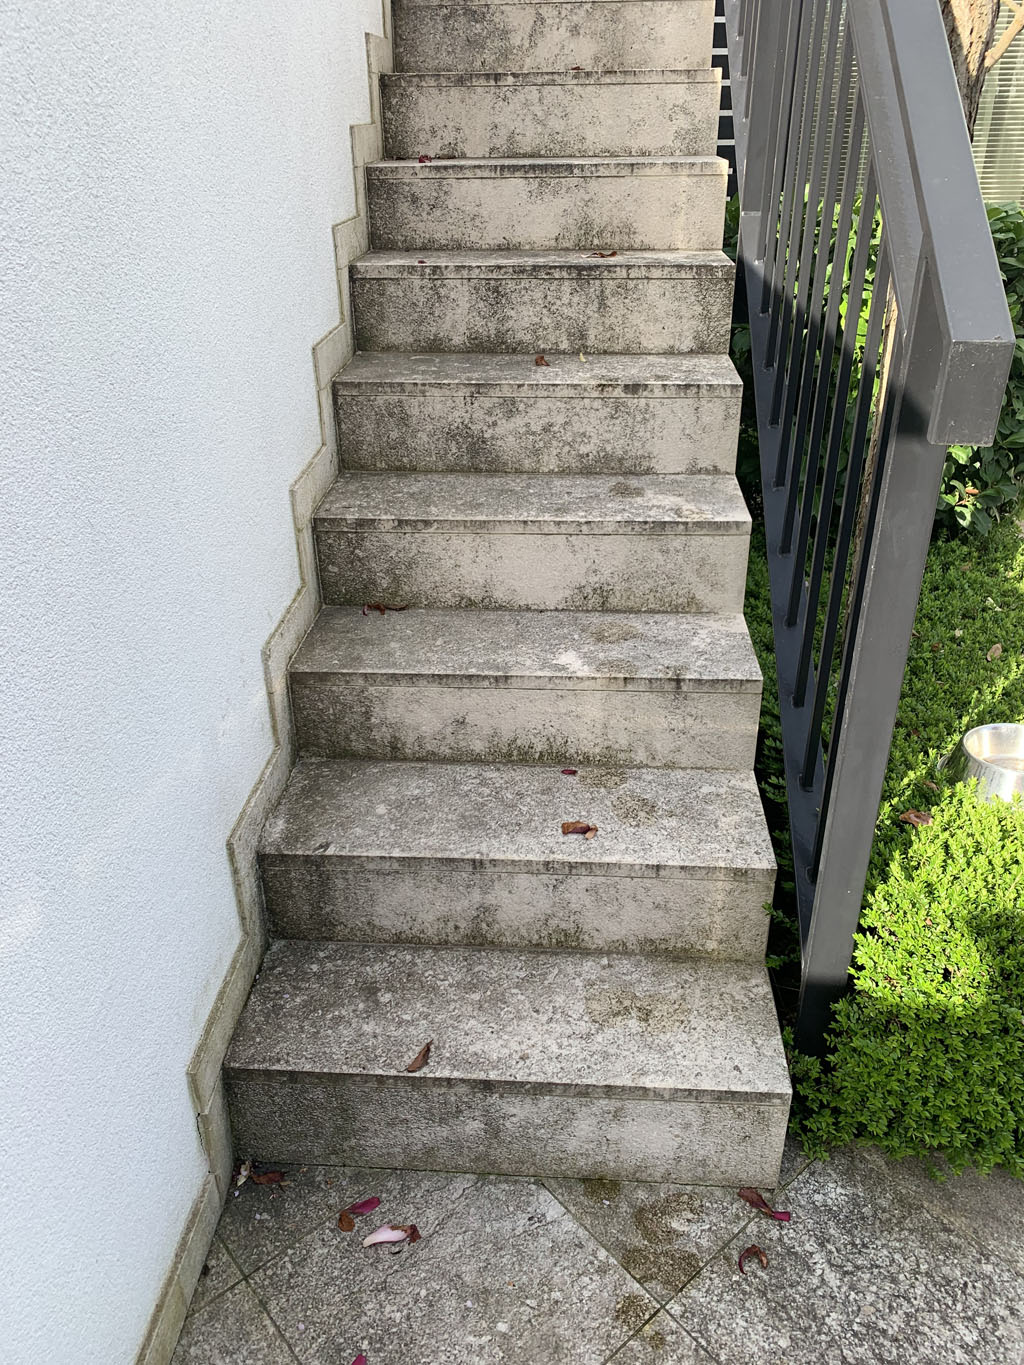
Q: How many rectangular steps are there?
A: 9